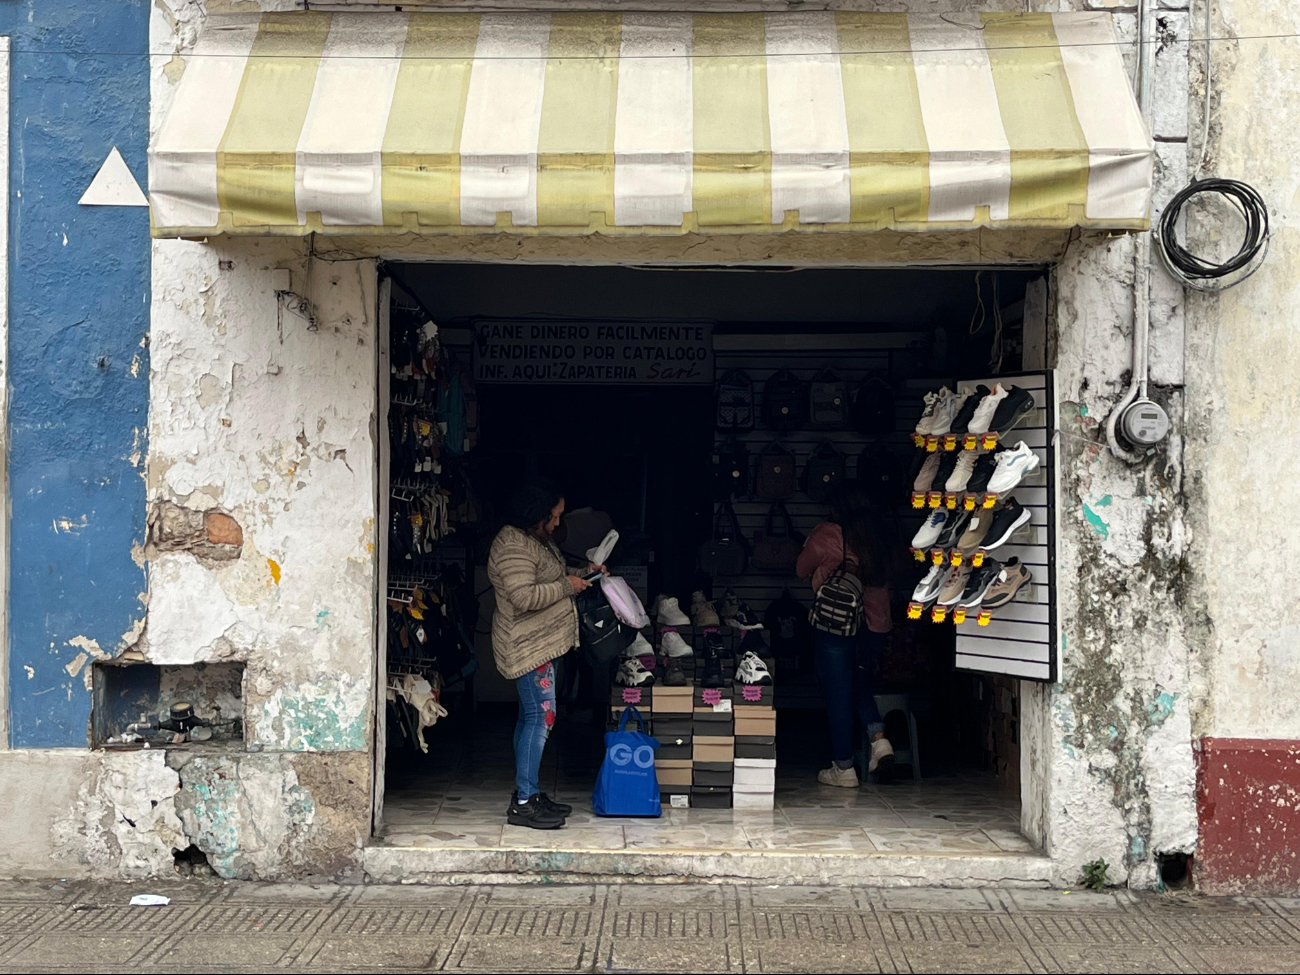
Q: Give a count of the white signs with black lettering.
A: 1